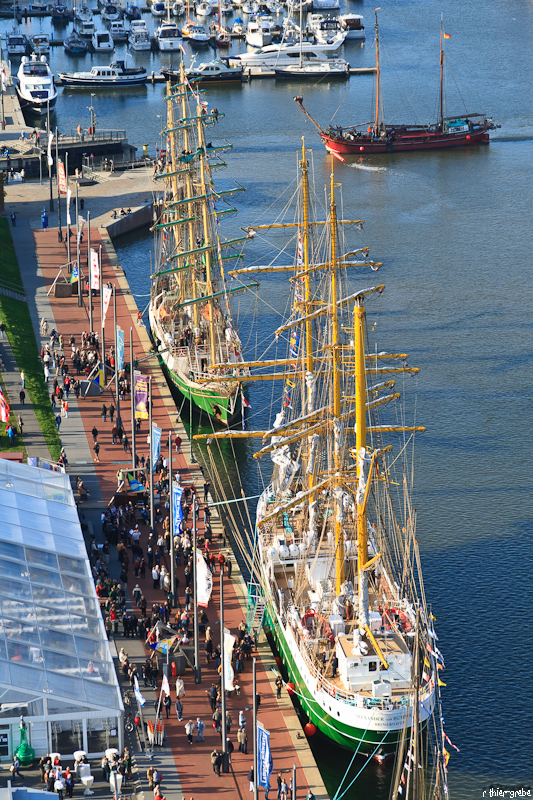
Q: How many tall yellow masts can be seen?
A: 3